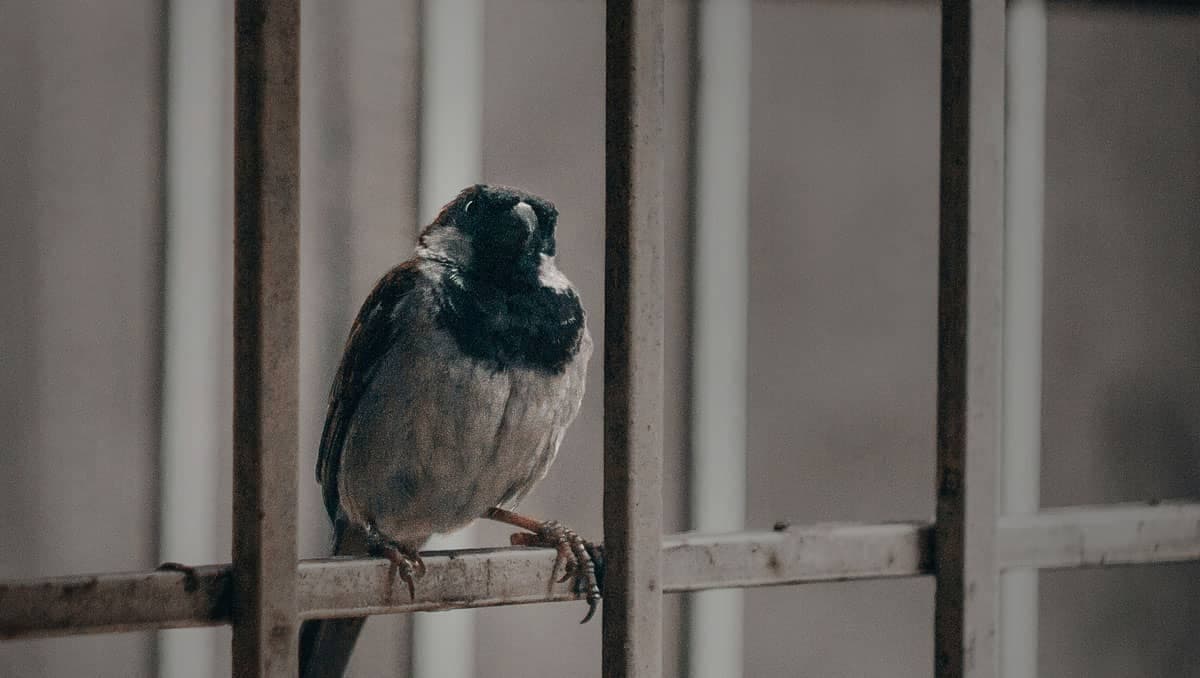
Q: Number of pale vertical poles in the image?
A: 4